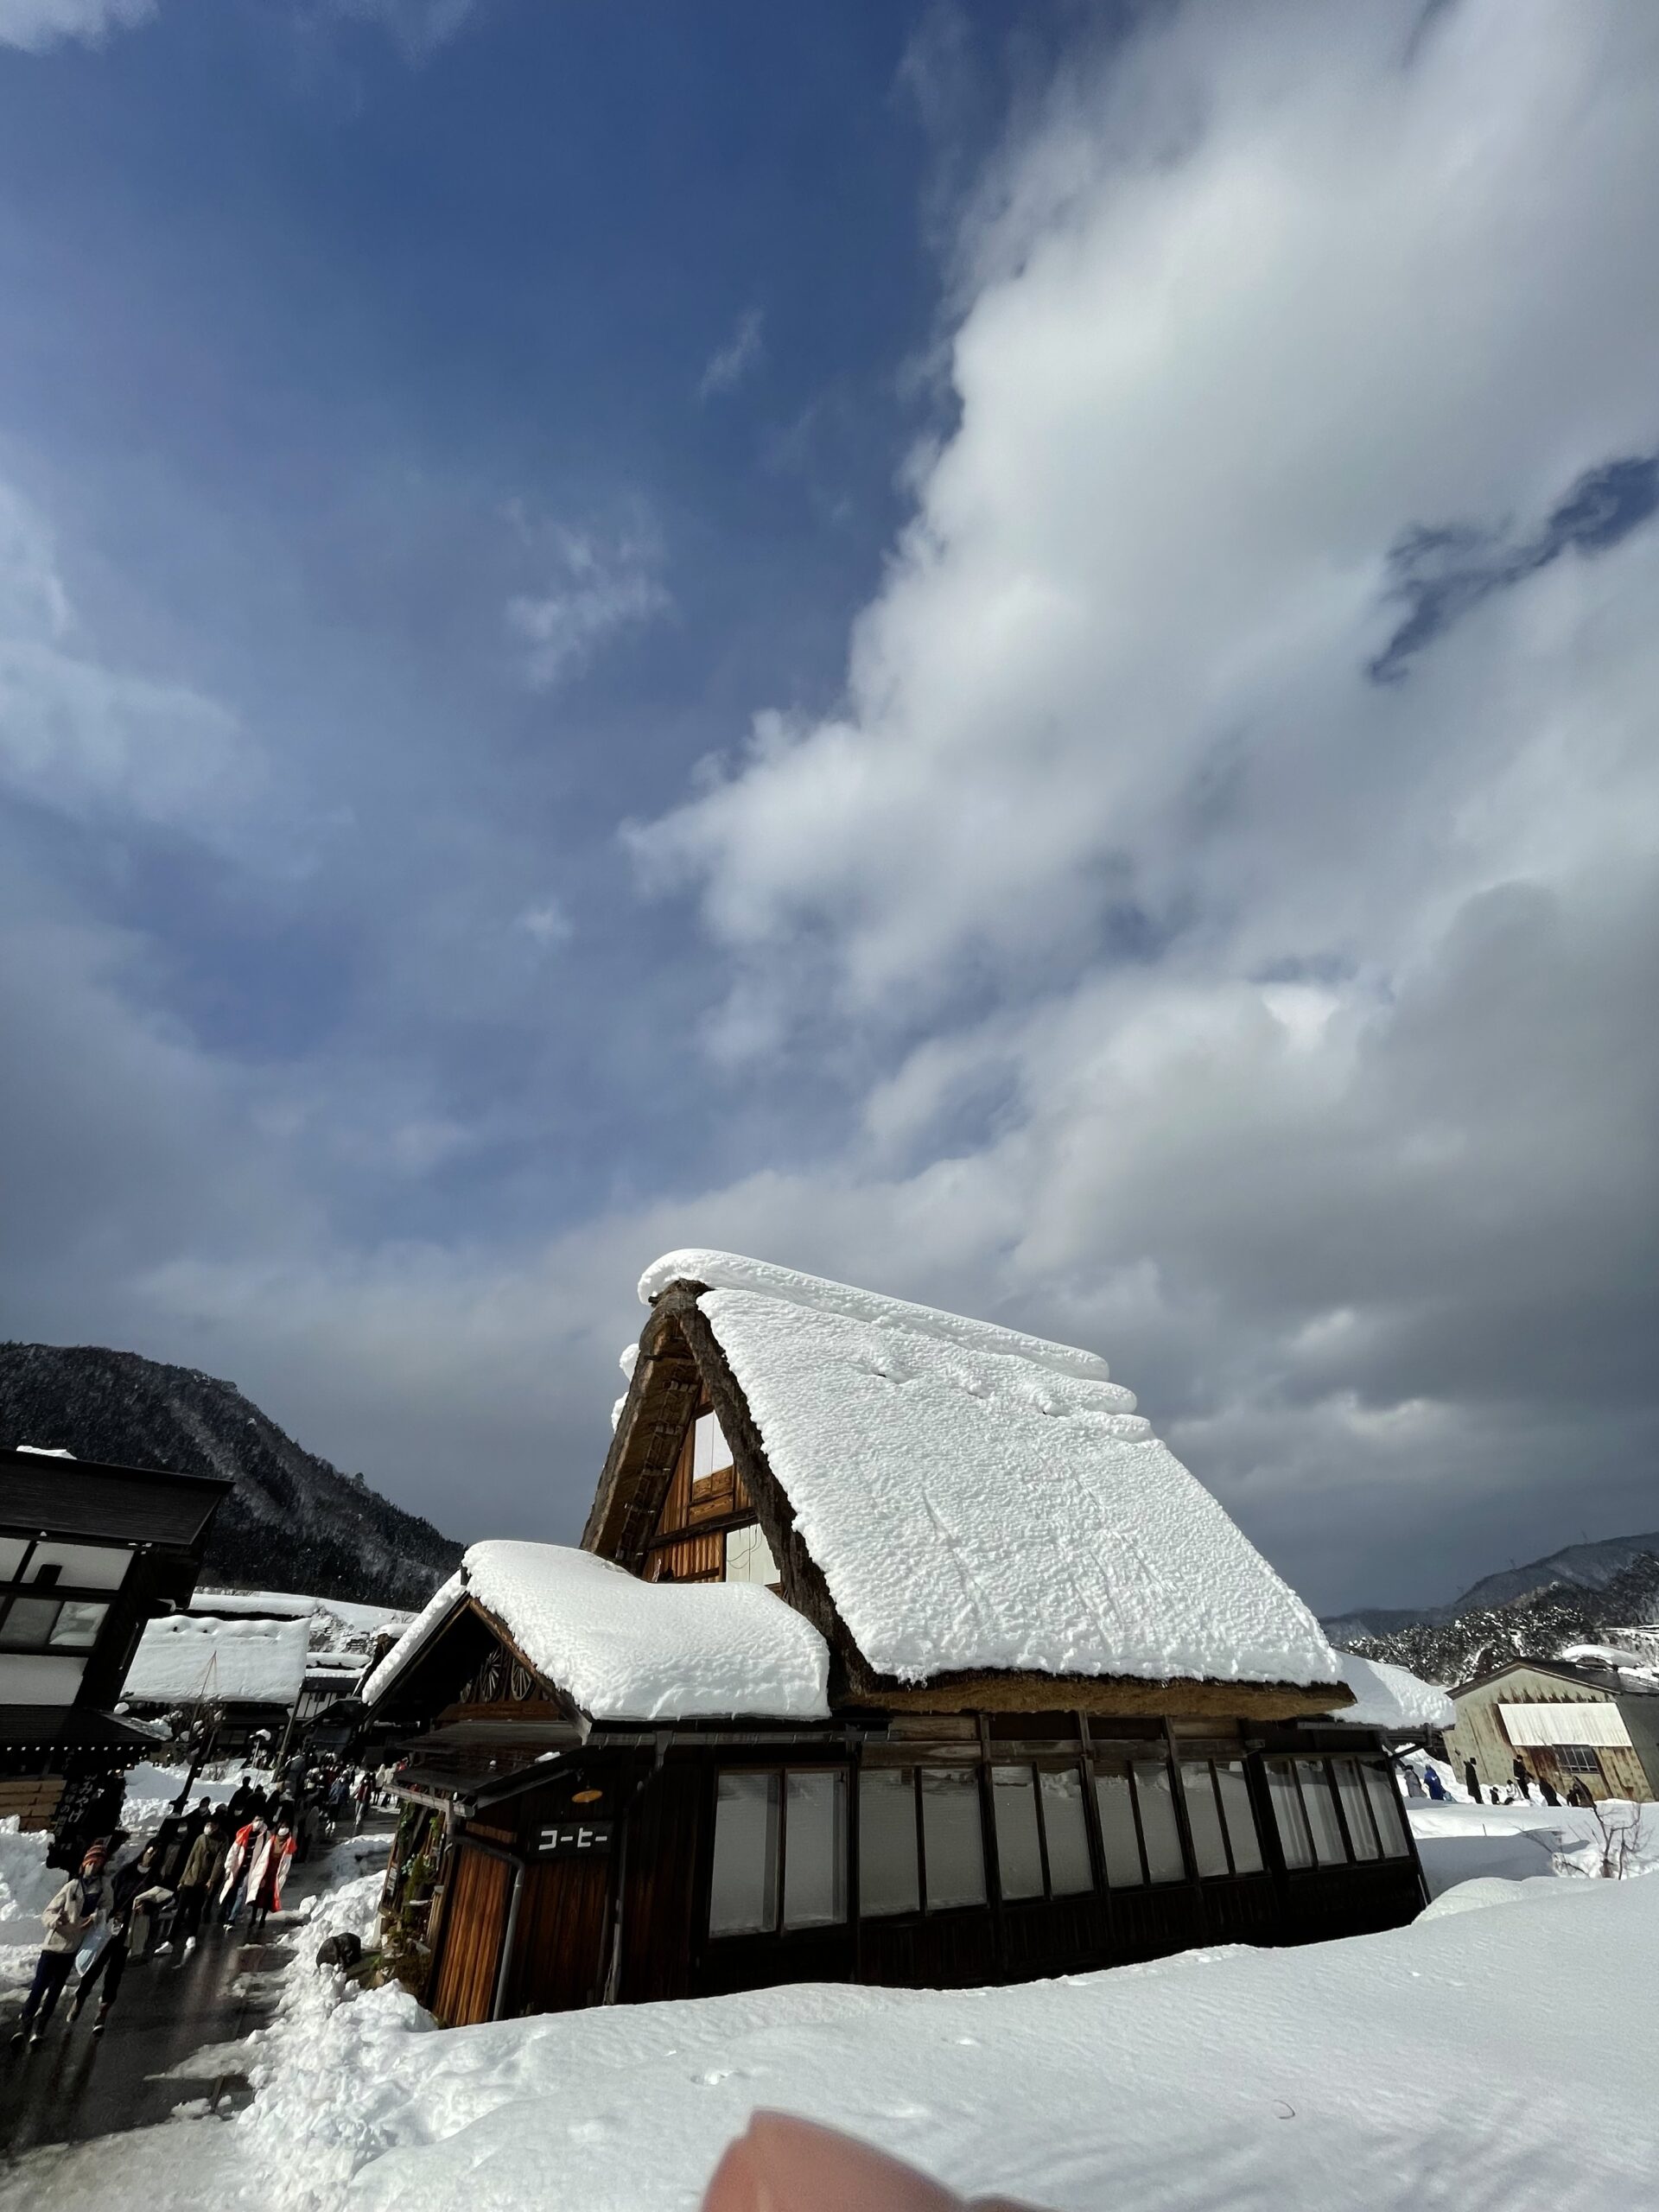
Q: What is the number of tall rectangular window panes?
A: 14